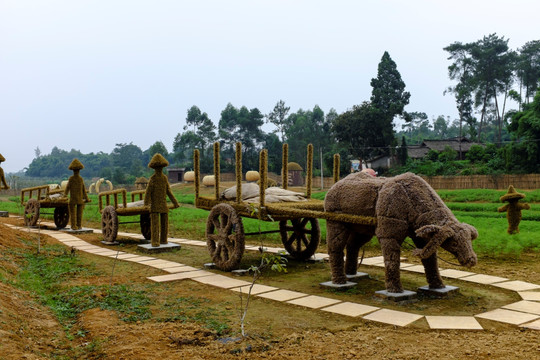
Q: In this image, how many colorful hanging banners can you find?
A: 0